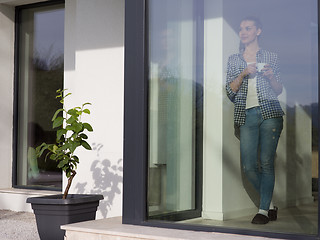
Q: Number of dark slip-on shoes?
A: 2